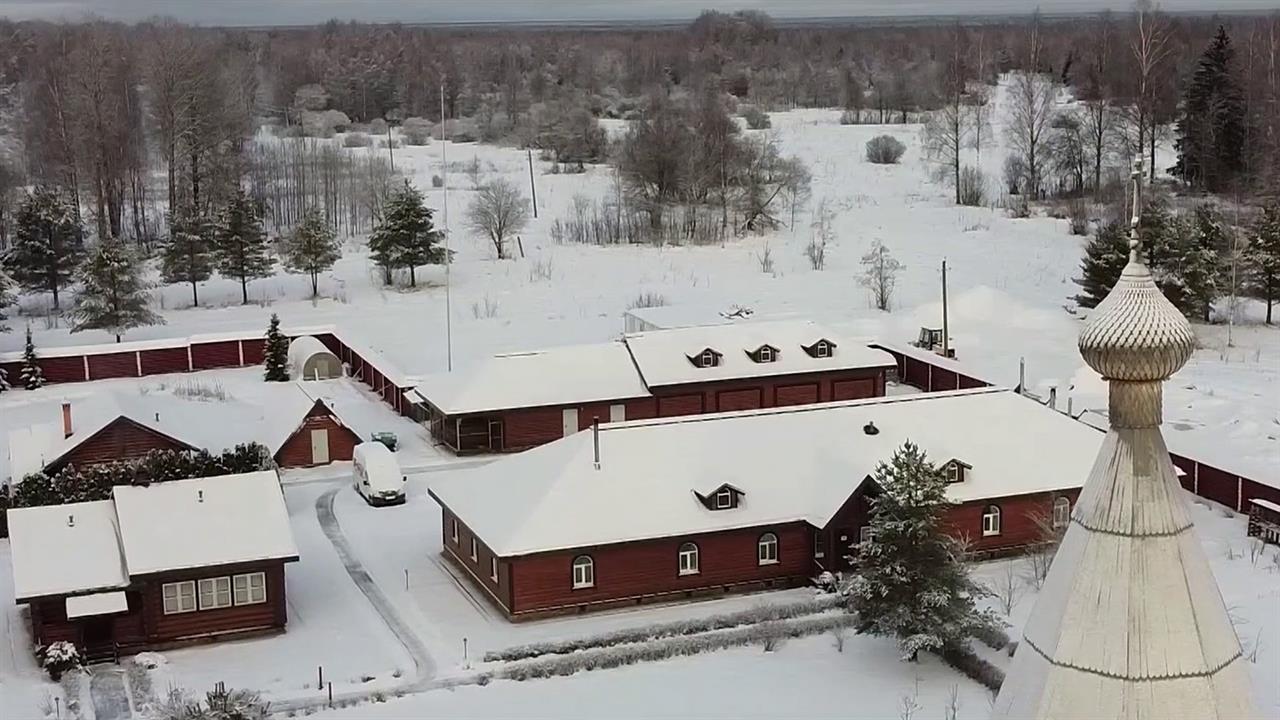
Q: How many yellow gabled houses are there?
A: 0